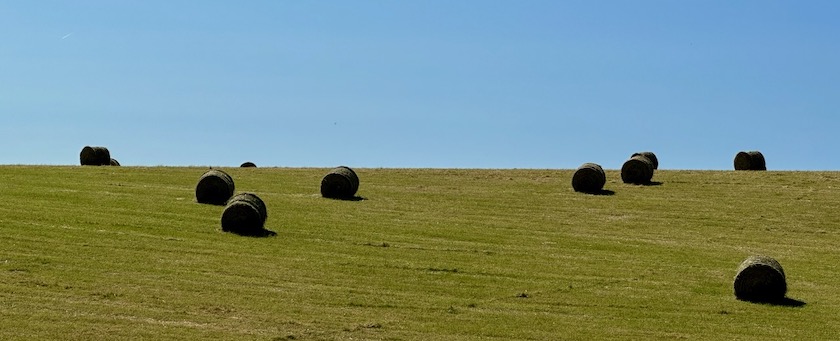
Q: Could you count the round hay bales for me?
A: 11